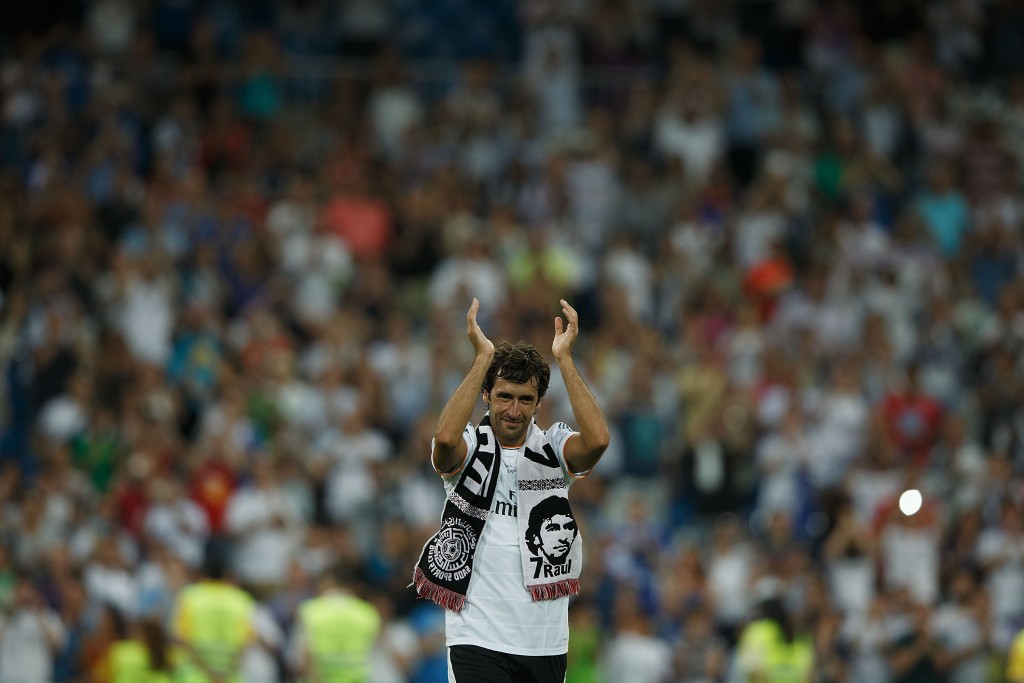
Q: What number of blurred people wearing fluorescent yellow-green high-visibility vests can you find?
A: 4